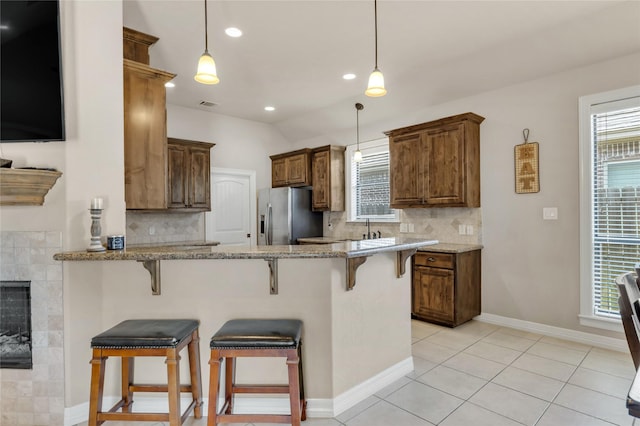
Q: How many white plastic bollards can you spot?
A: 0